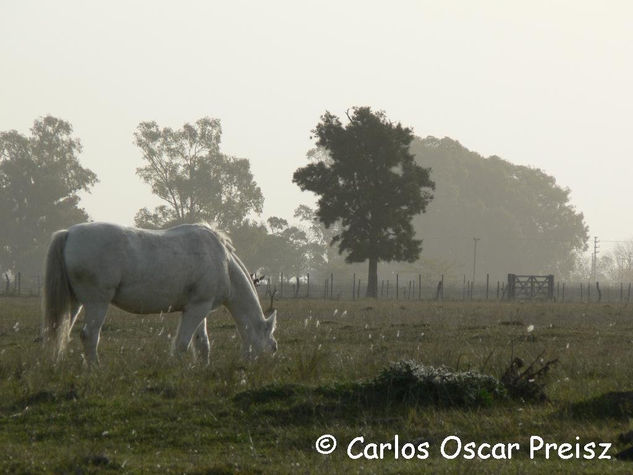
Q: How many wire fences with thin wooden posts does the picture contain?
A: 1